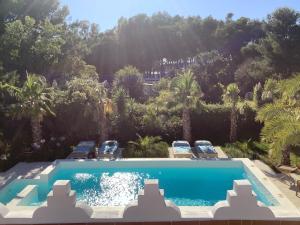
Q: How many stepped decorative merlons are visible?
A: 3